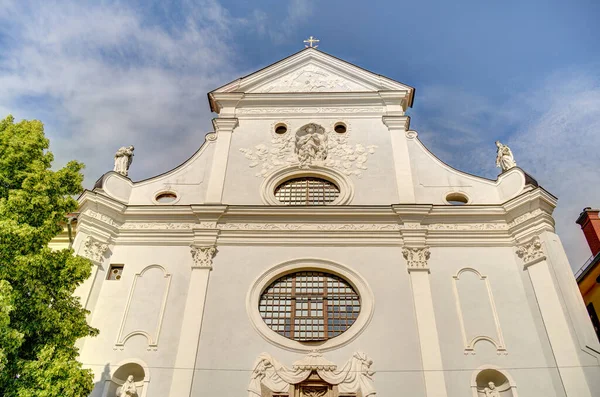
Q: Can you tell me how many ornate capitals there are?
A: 4